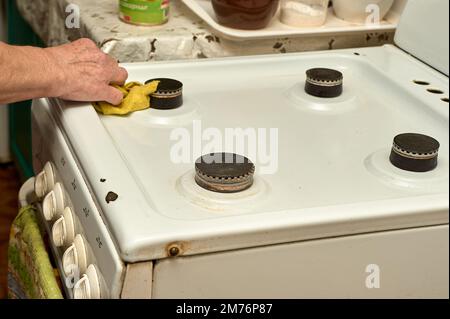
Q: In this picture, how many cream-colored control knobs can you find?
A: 5